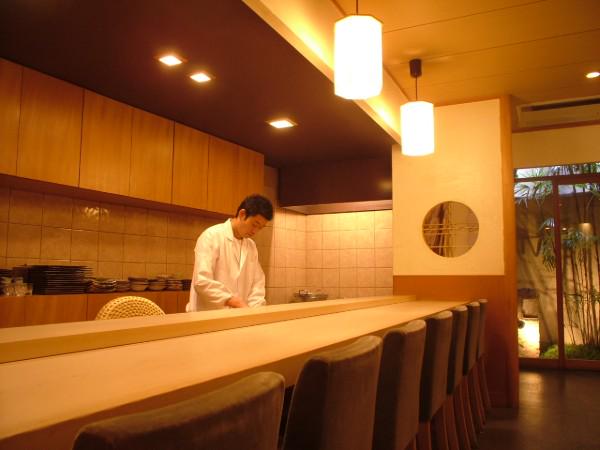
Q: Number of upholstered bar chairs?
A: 7